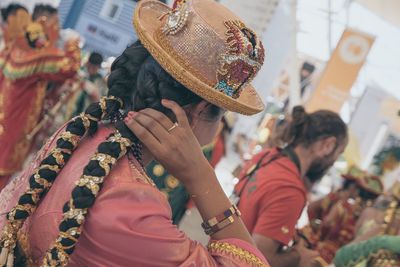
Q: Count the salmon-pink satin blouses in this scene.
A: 1